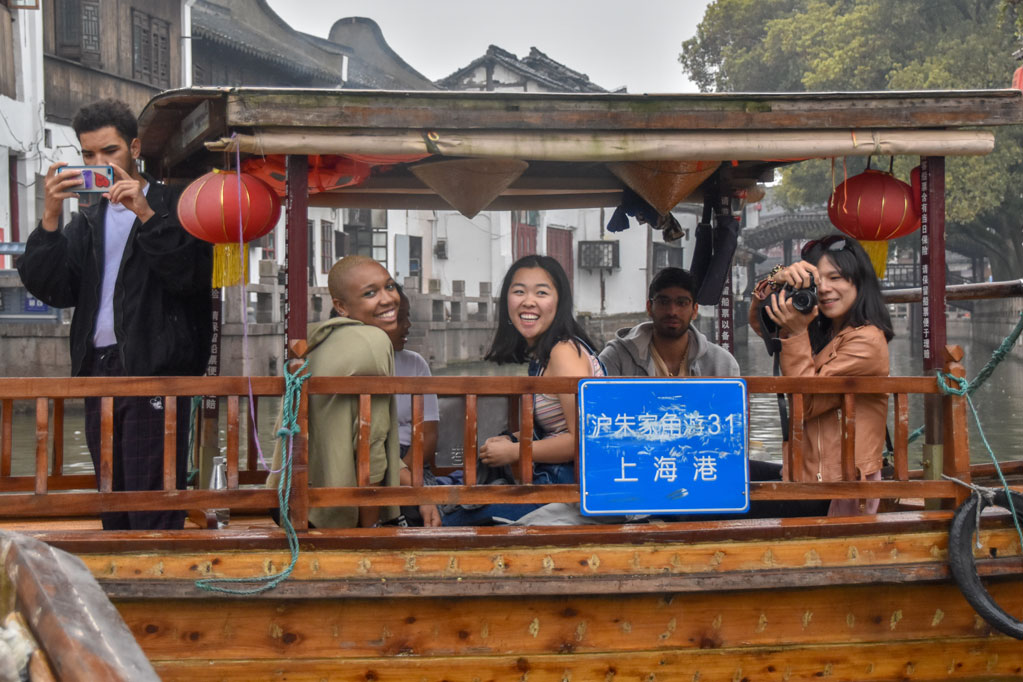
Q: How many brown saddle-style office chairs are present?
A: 0